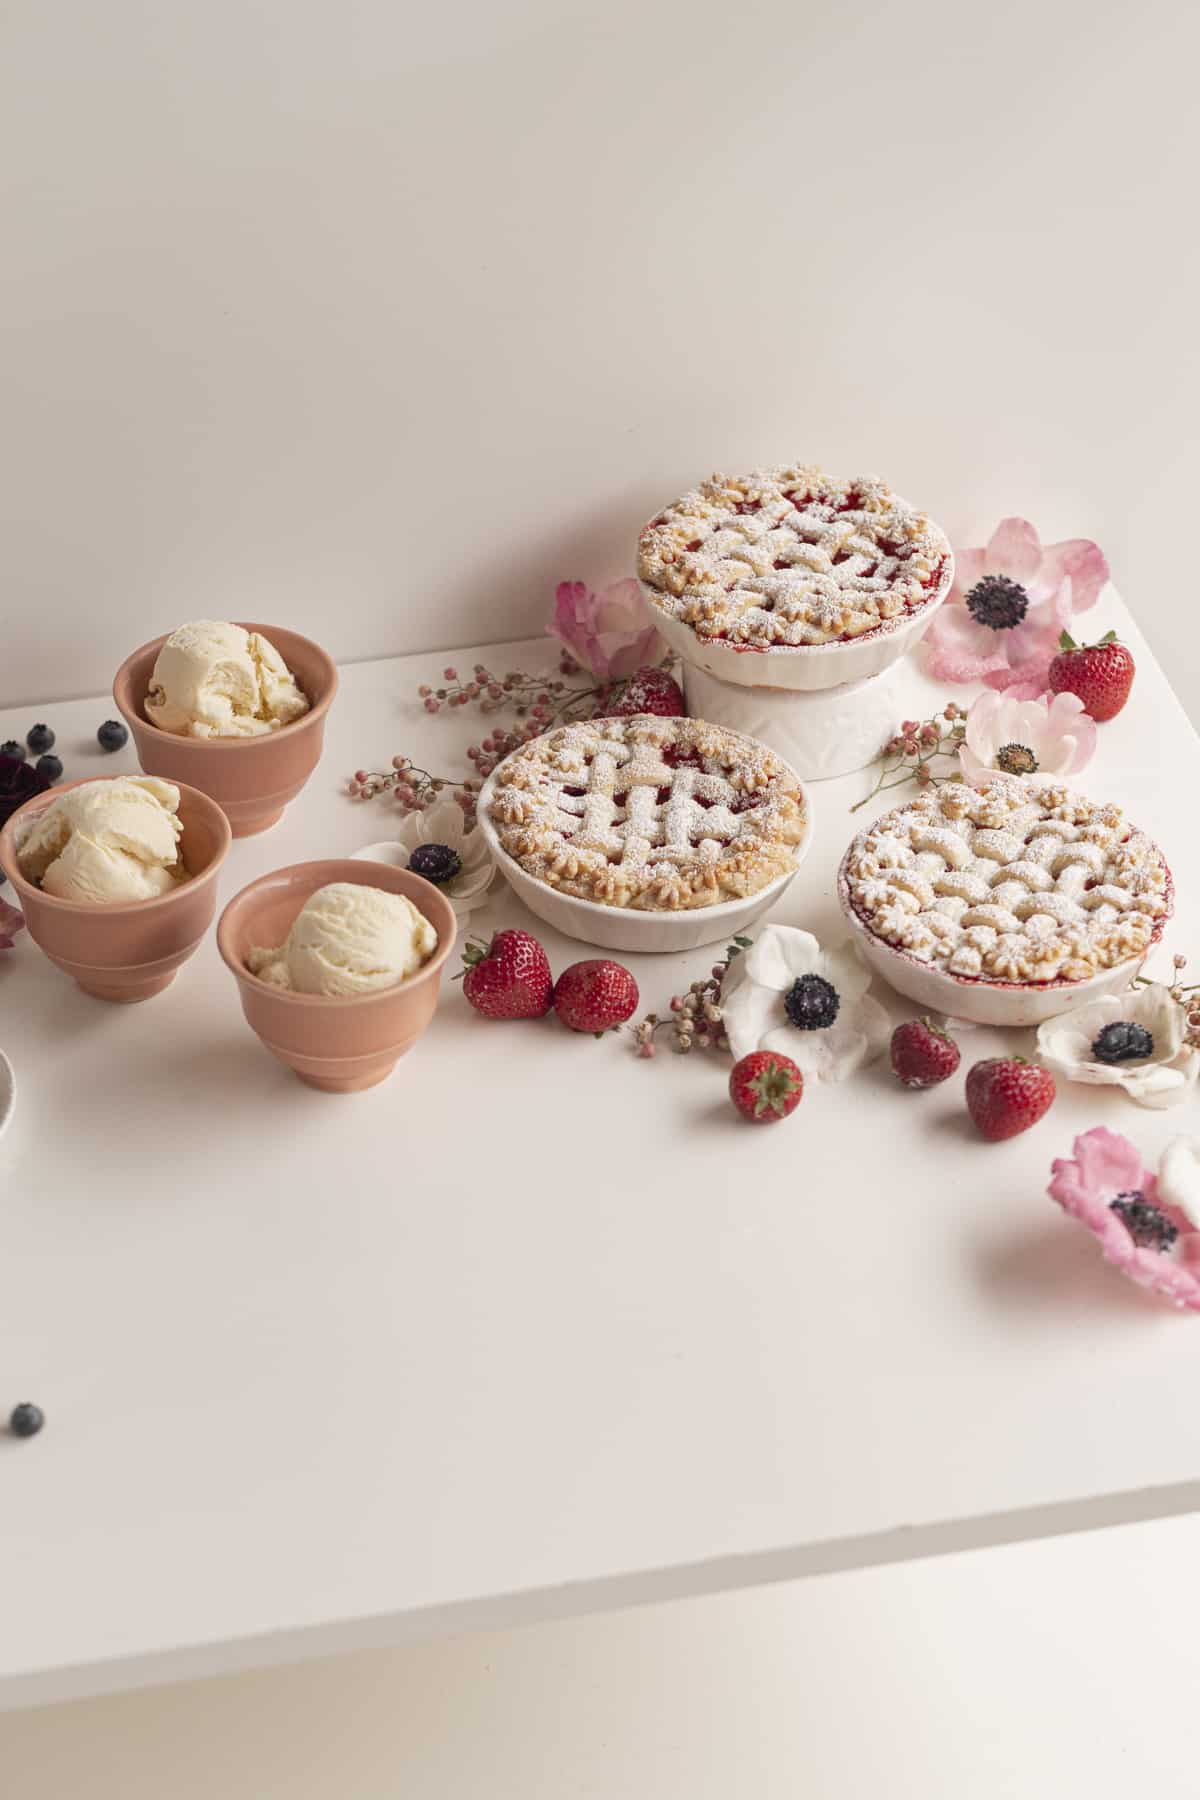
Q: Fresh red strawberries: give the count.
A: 7